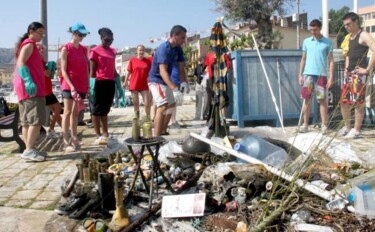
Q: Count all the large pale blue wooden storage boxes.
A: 1